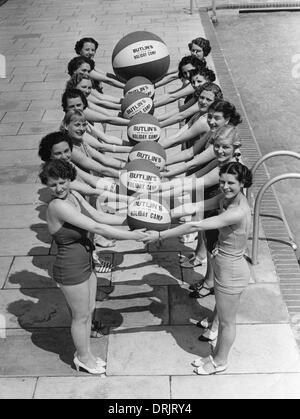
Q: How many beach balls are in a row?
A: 7